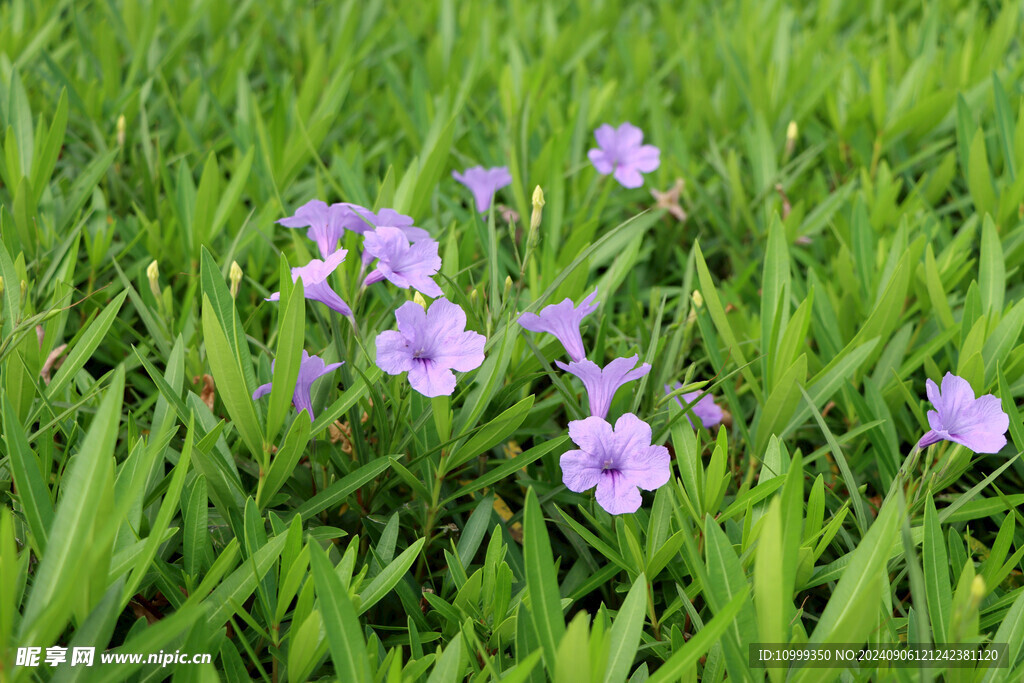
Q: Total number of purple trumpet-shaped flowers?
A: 13